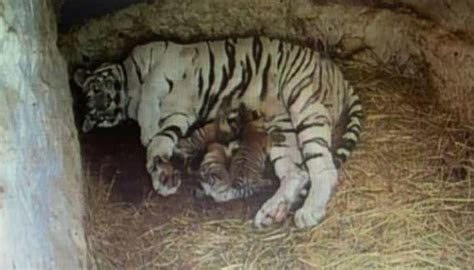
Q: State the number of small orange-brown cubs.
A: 3